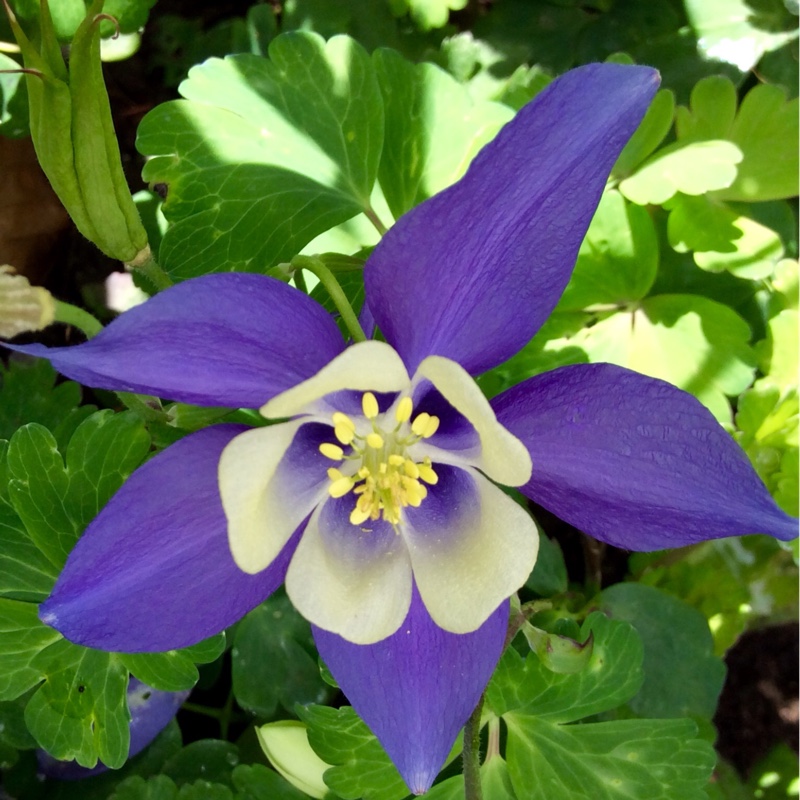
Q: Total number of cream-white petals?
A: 5